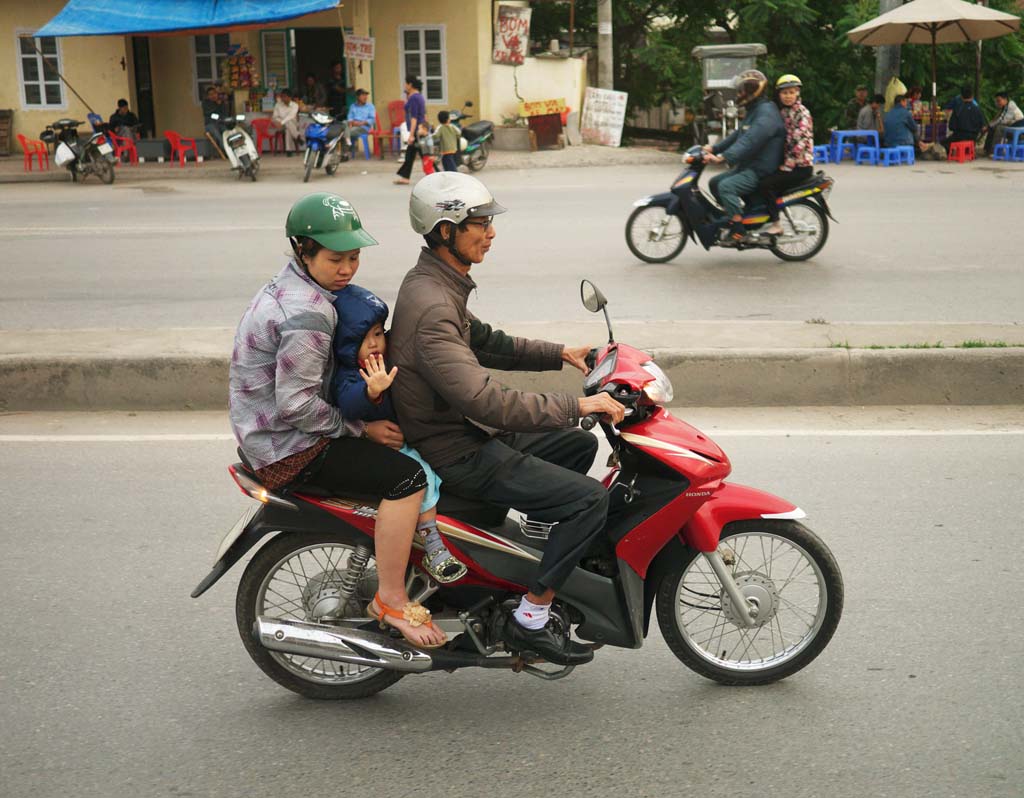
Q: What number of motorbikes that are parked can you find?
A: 4